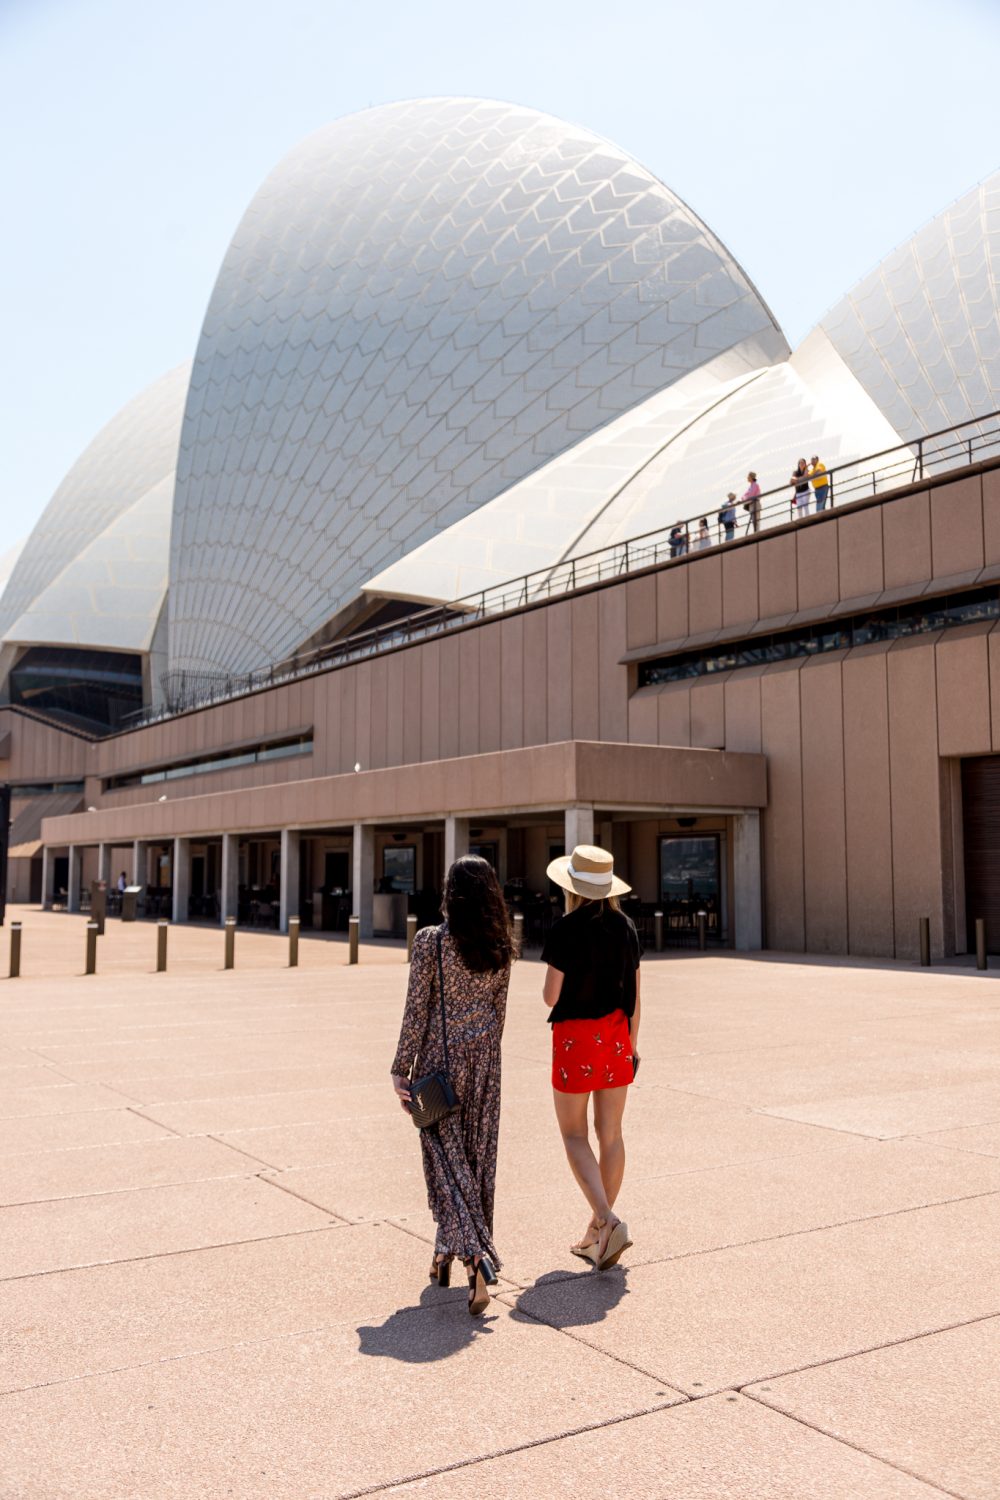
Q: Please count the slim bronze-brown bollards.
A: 12